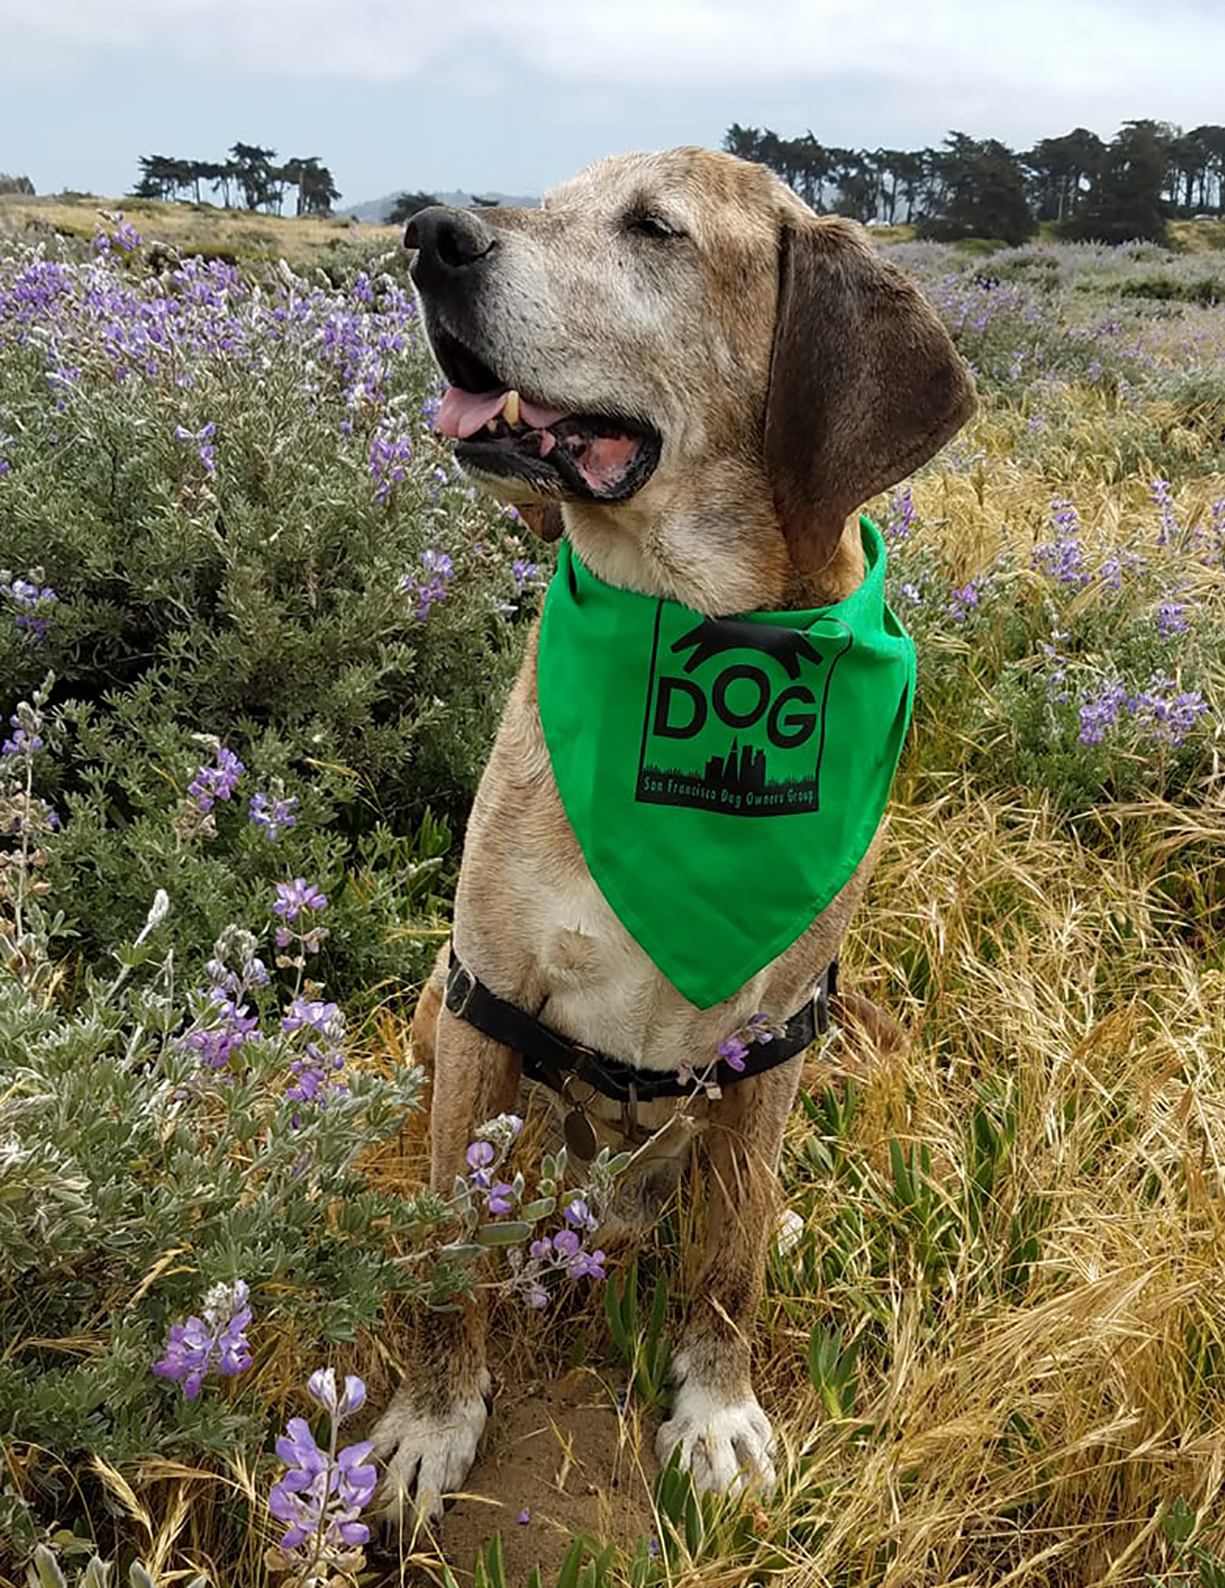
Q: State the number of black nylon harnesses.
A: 1